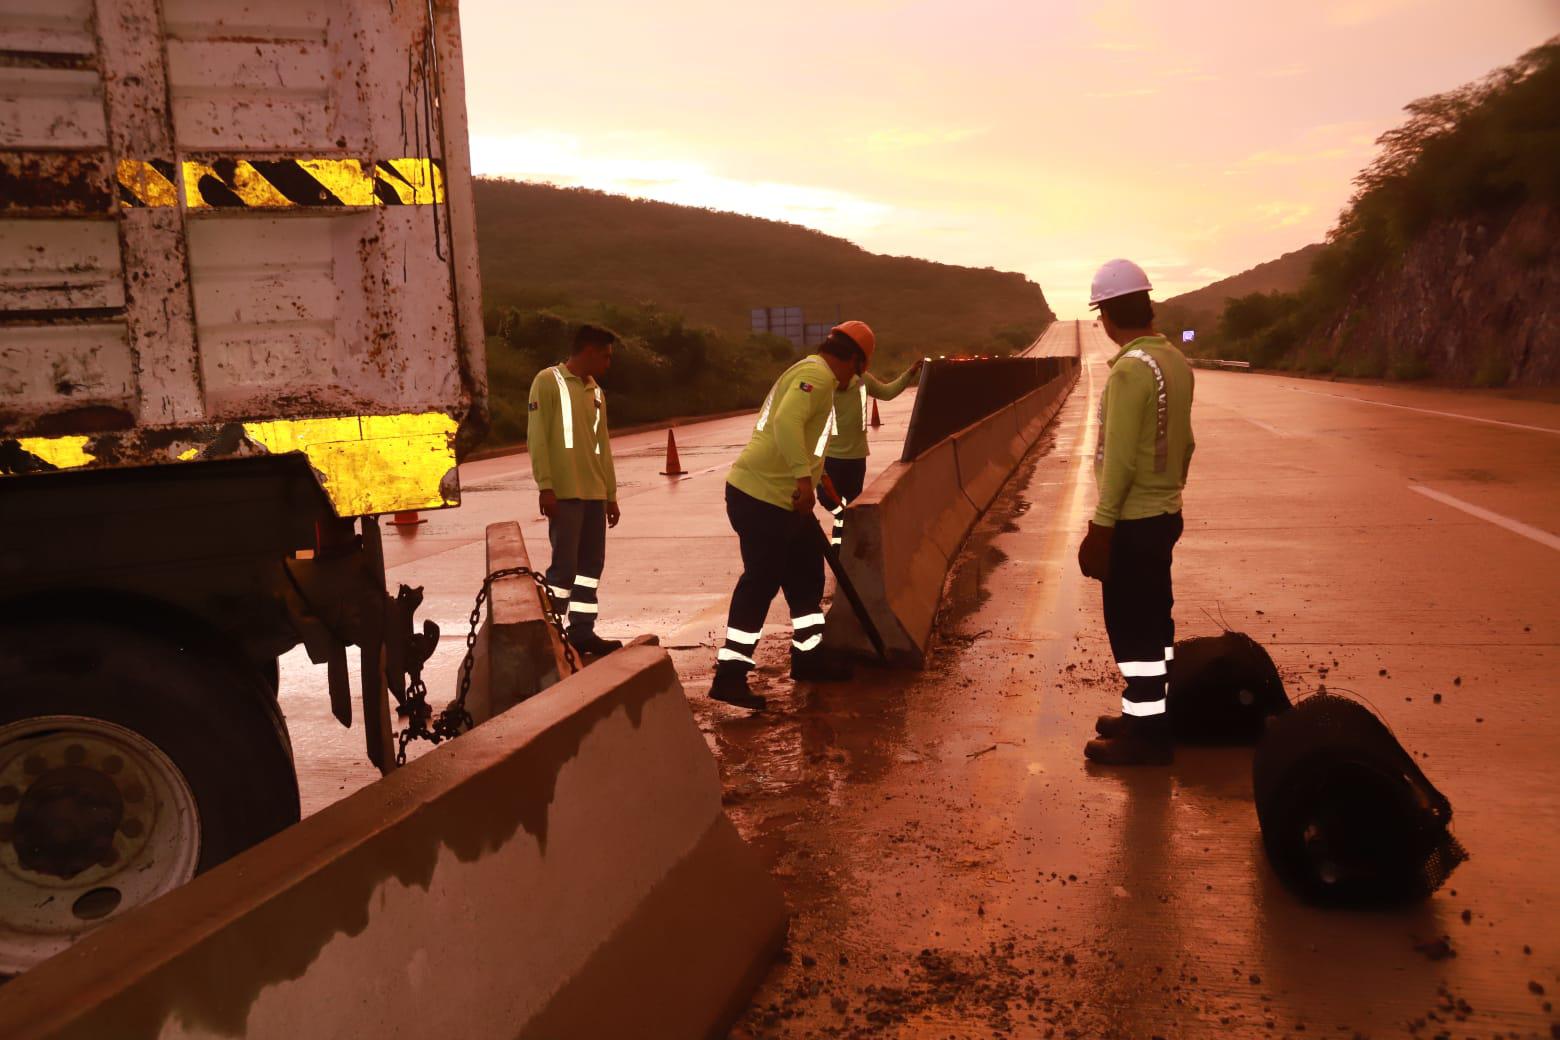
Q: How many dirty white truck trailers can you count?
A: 1